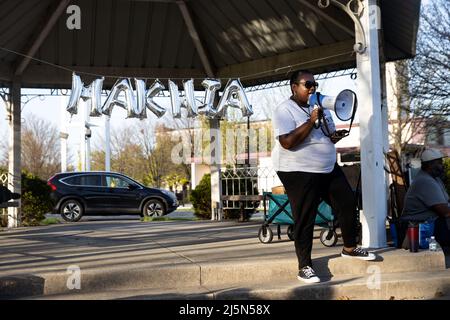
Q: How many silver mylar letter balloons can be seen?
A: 6